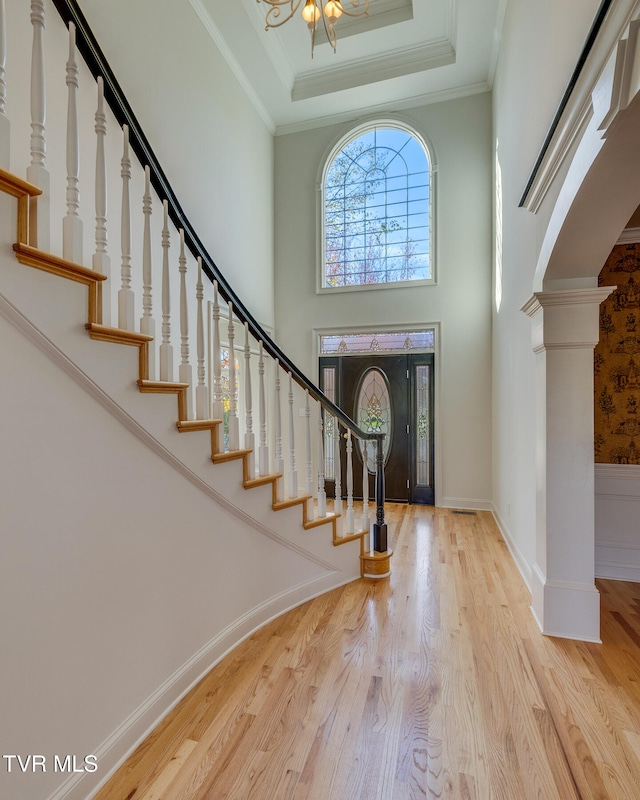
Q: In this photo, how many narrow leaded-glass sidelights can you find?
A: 2